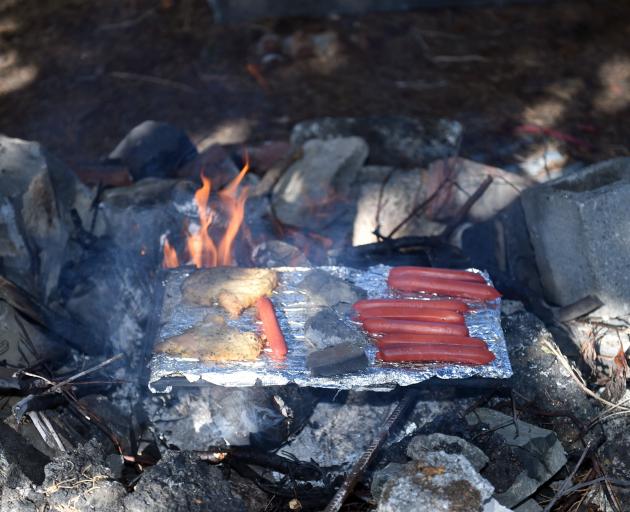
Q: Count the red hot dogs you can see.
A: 8